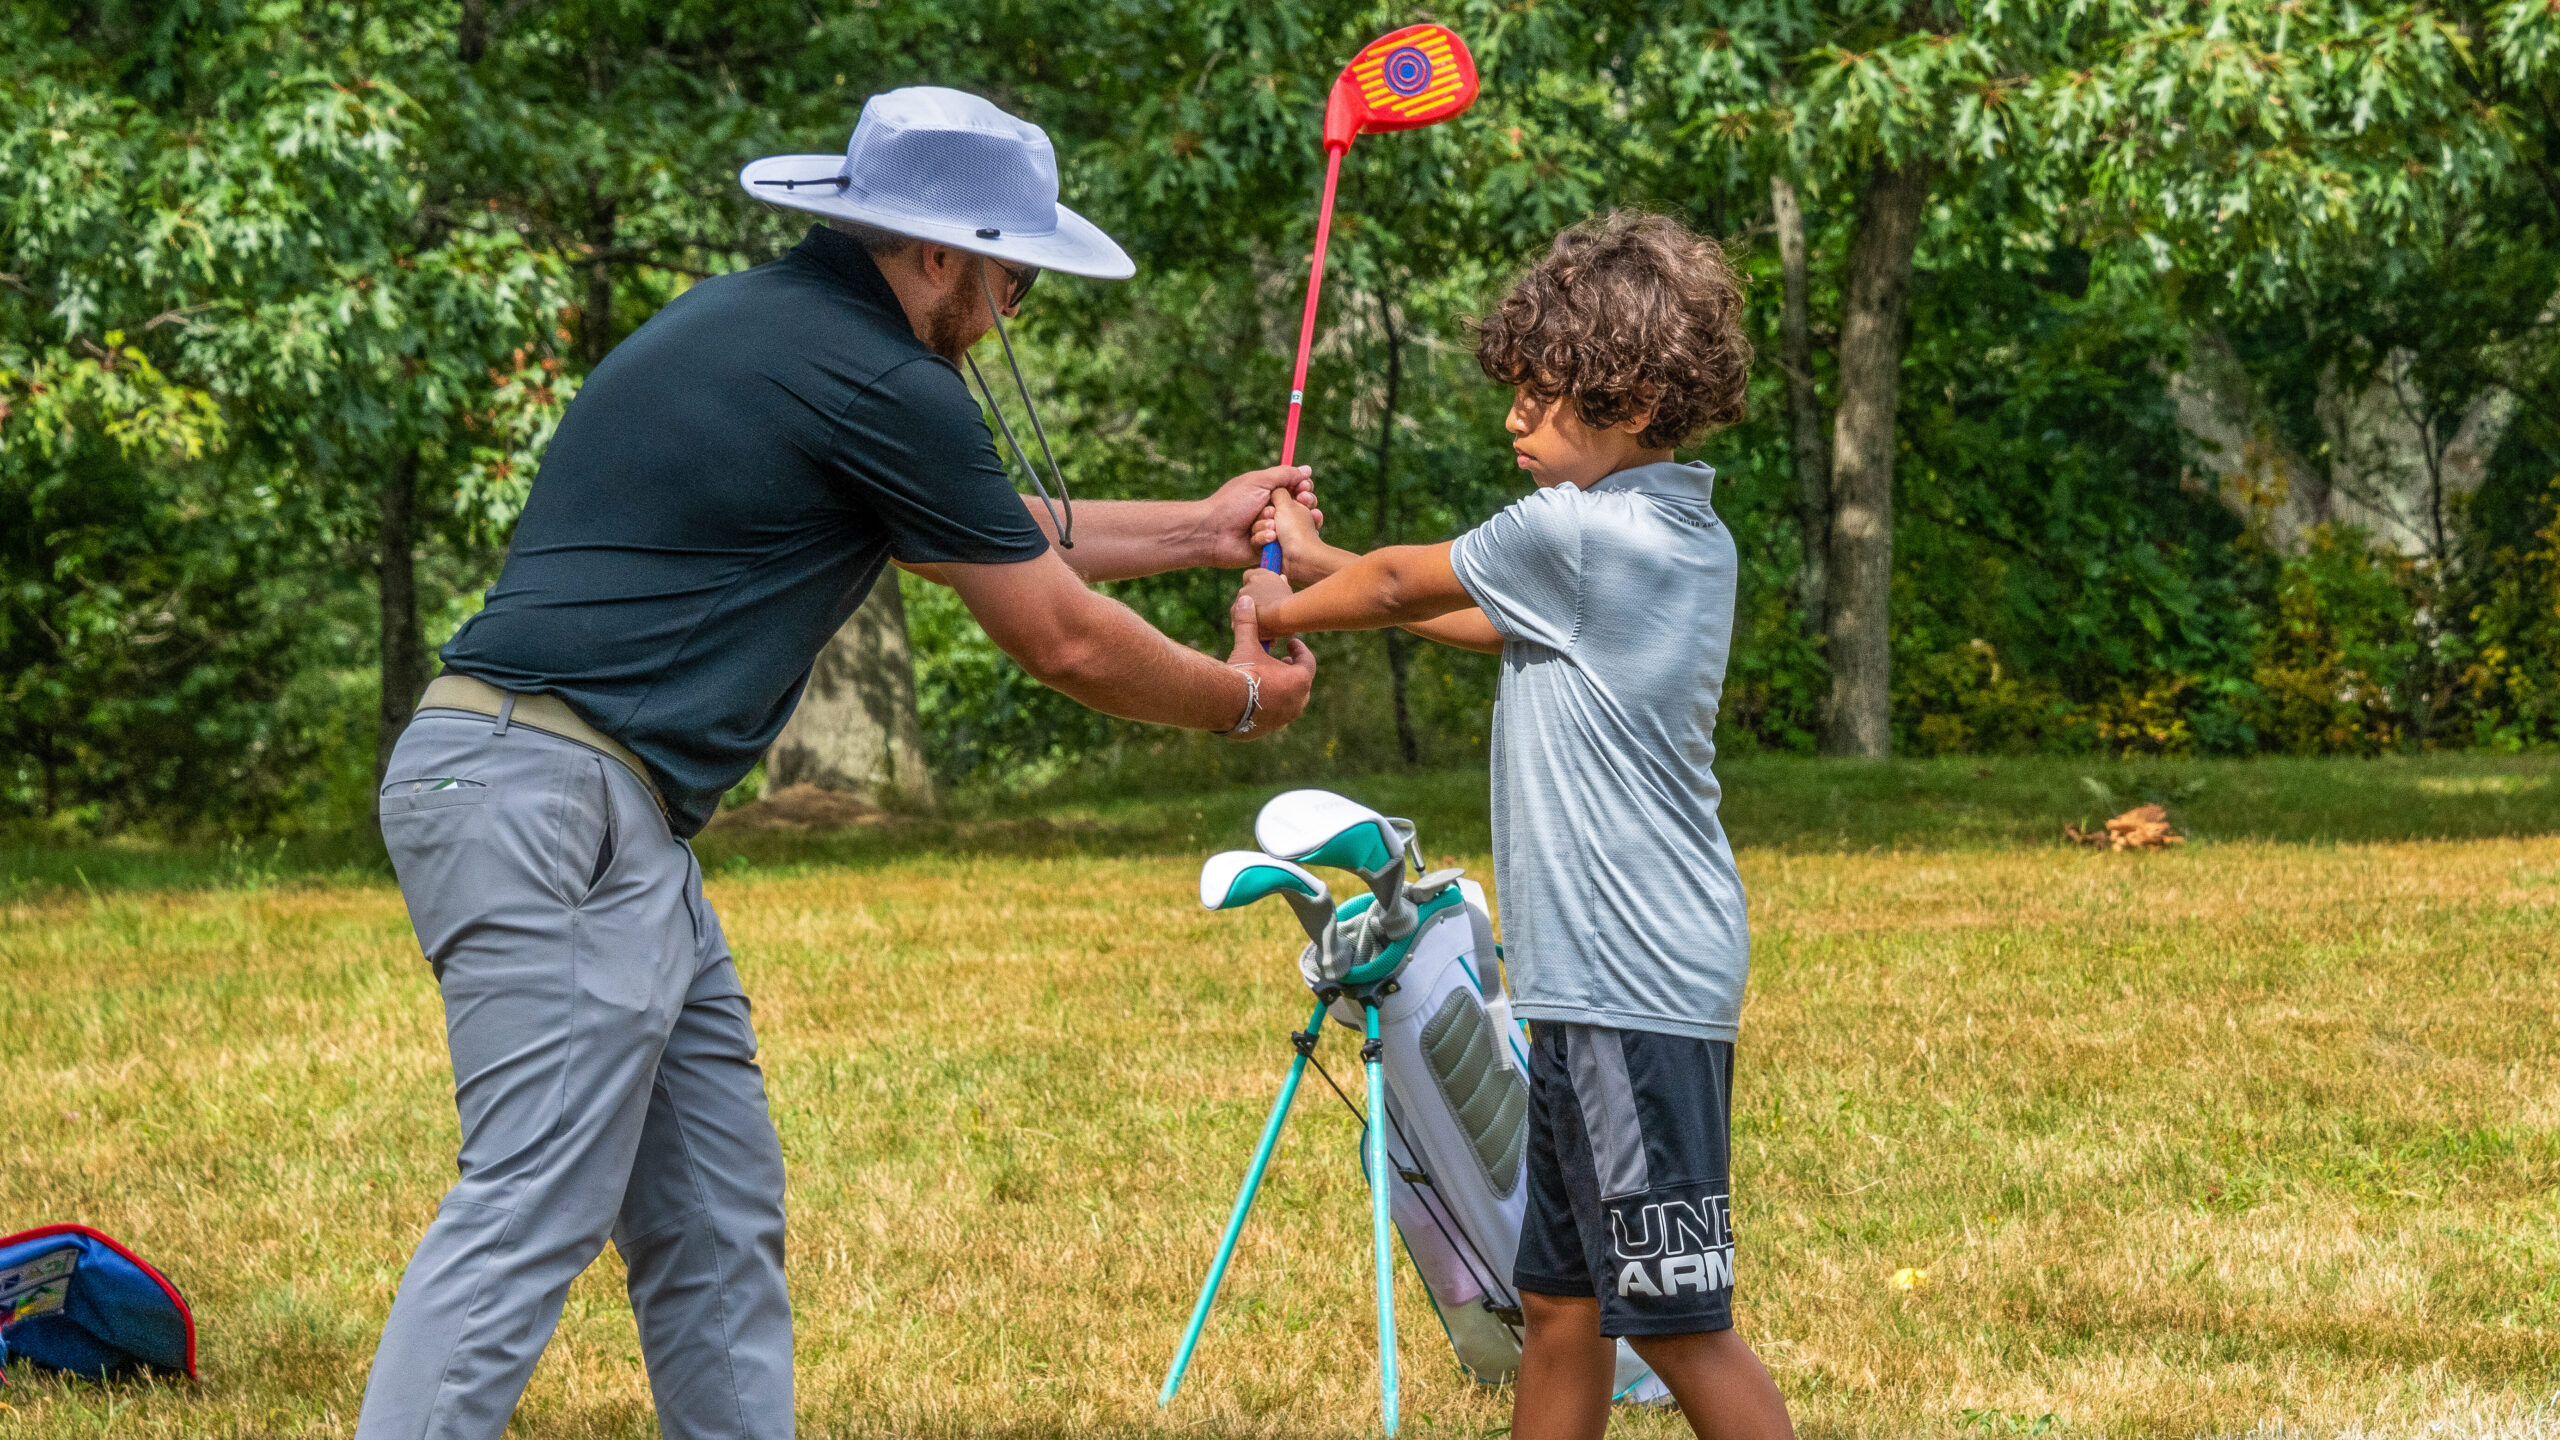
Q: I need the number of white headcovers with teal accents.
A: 2